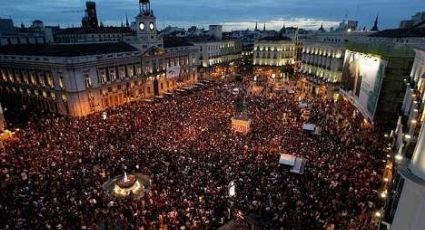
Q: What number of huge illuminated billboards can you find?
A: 1